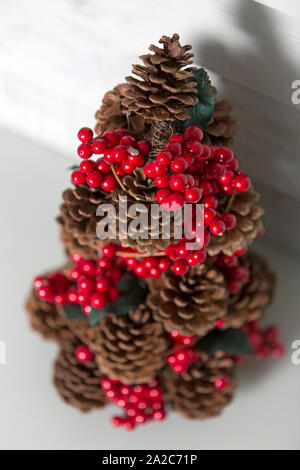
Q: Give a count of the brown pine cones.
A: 12